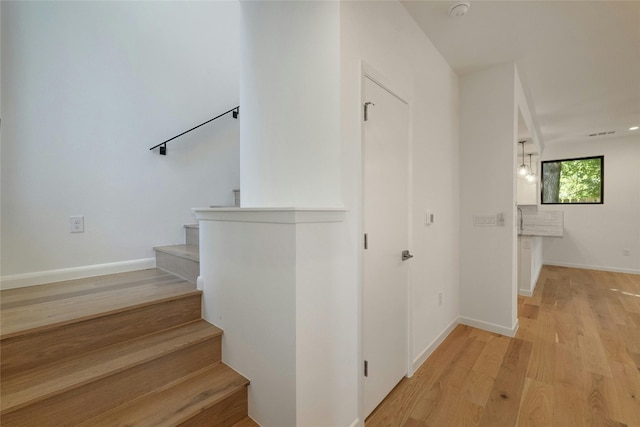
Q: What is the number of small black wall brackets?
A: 2